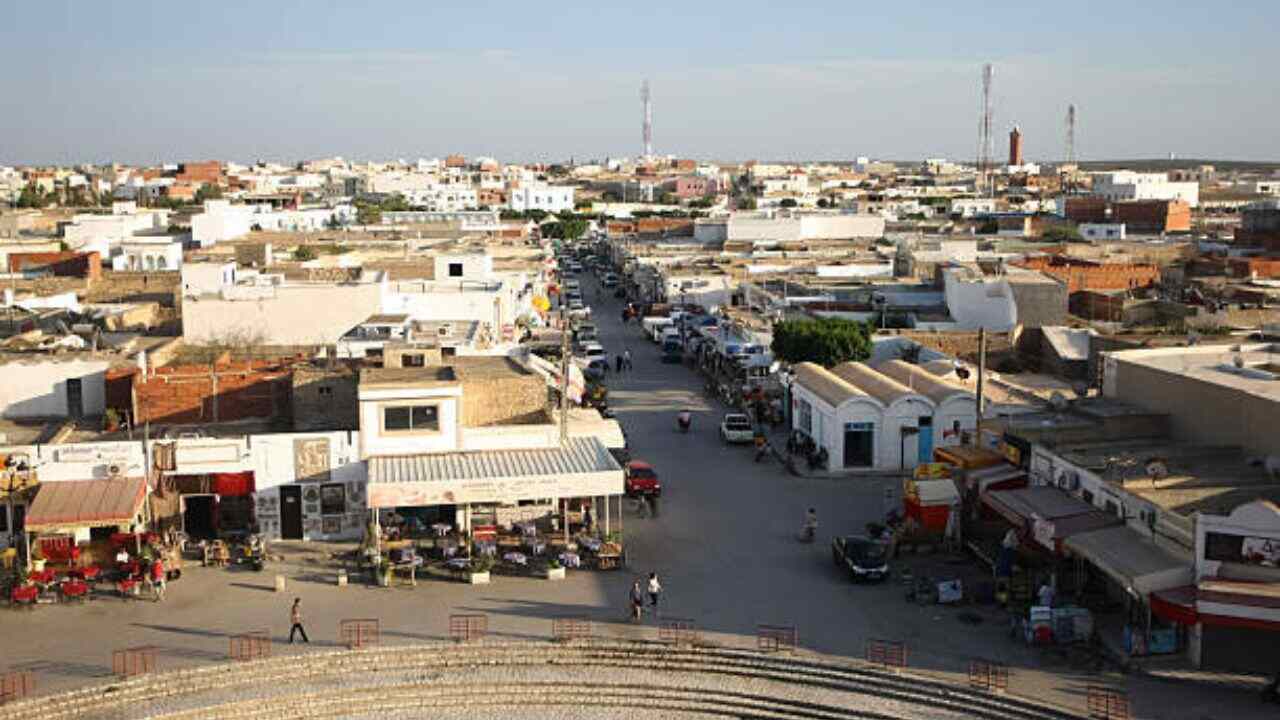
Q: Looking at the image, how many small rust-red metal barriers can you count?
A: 11